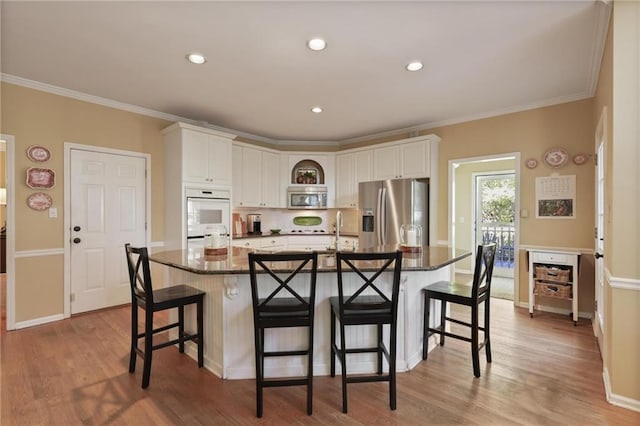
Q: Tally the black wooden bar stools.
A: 4